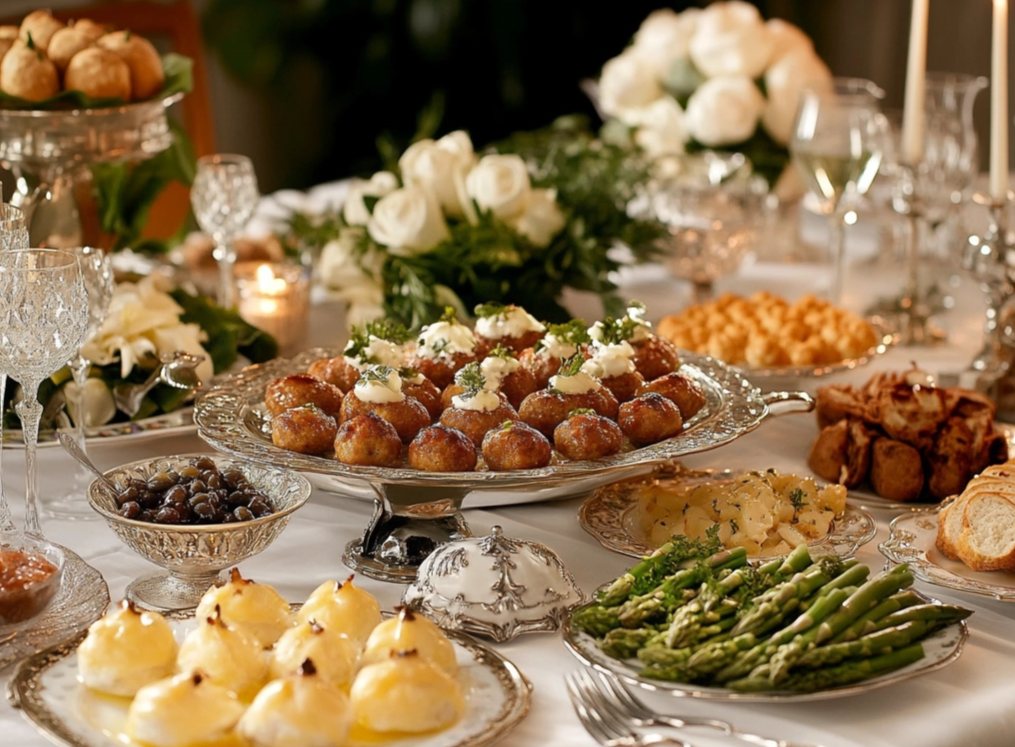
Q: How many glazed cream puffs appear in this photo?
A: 9